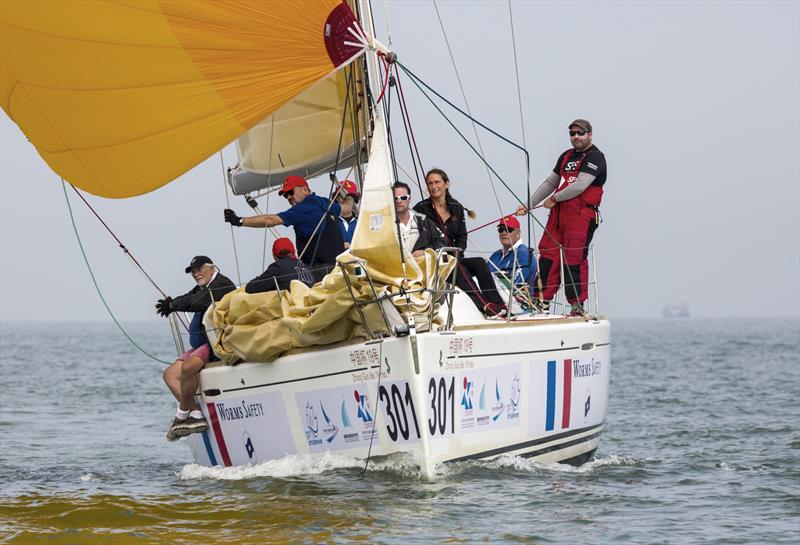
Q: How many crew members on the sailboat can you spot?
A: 8